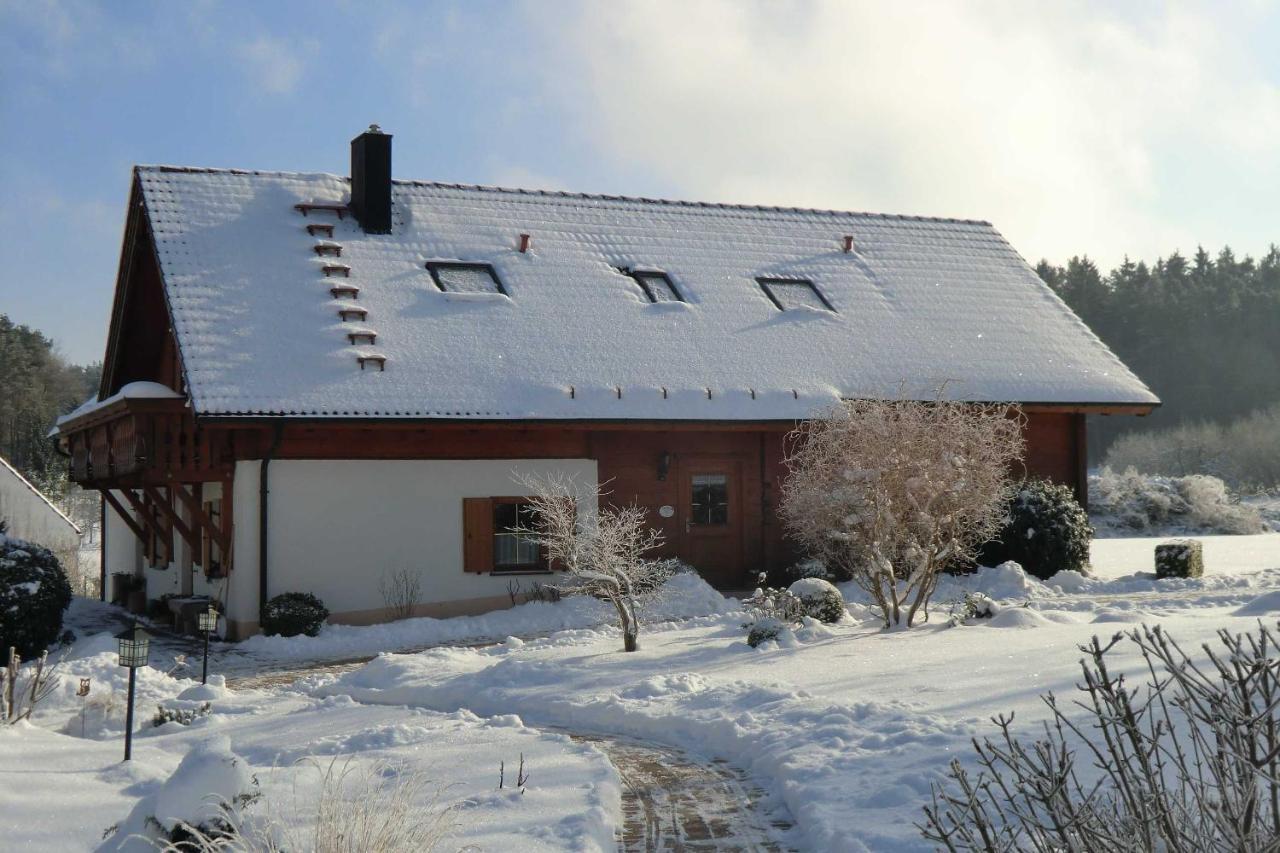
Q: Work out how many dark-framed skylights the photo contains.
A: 3